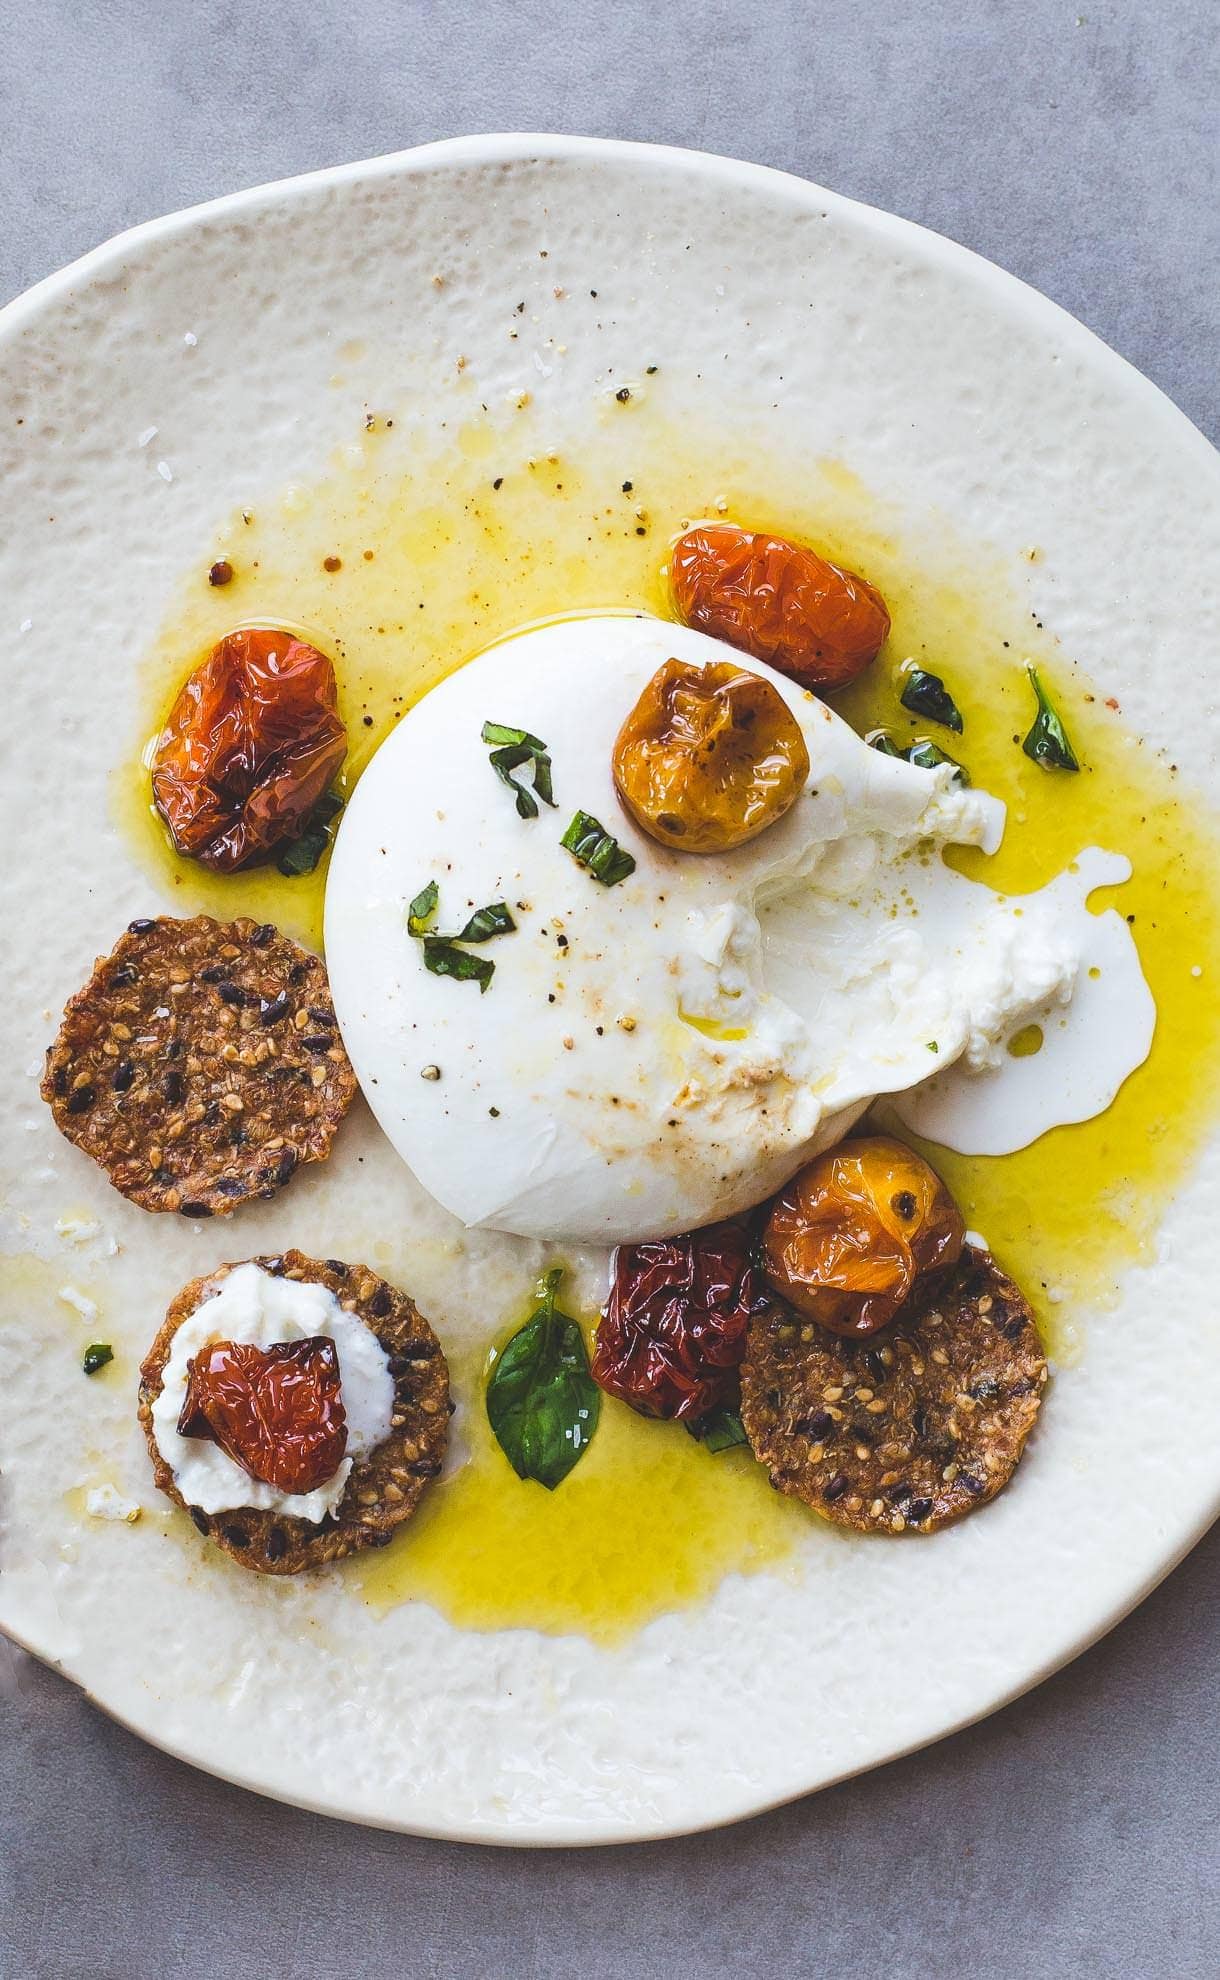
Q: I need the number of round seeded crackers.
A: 3